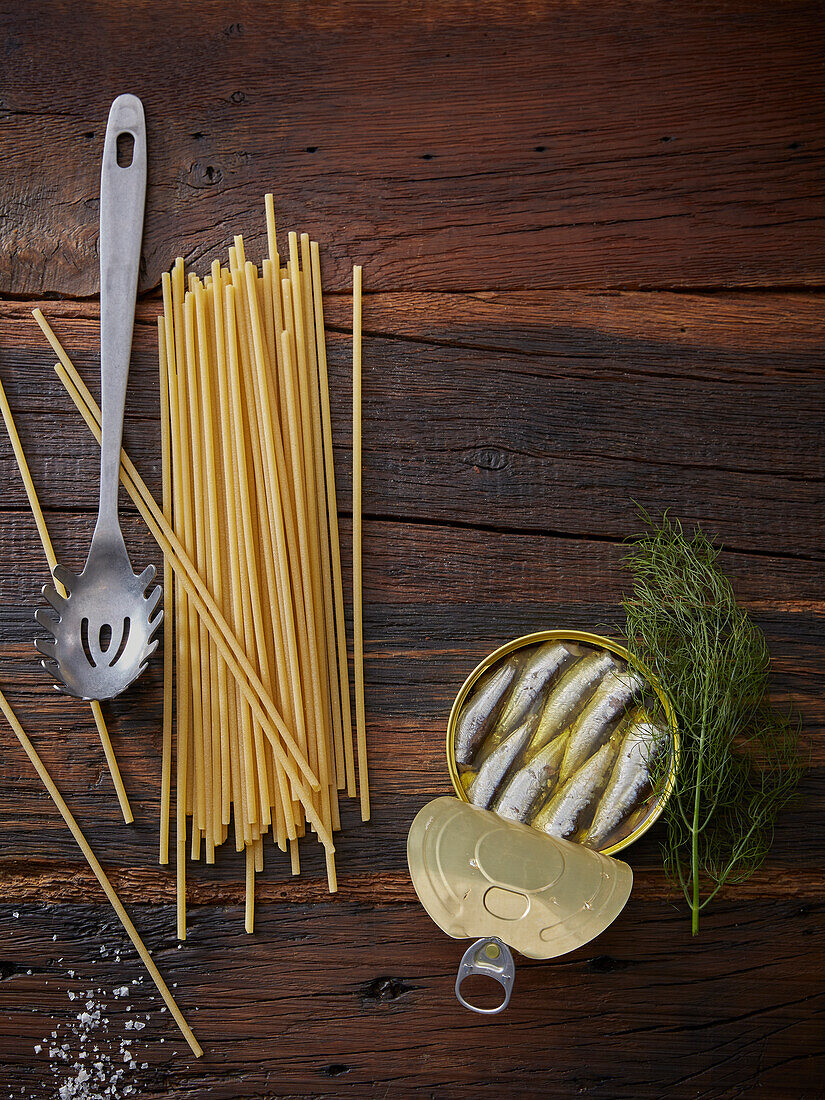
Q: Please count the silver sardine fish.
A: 8